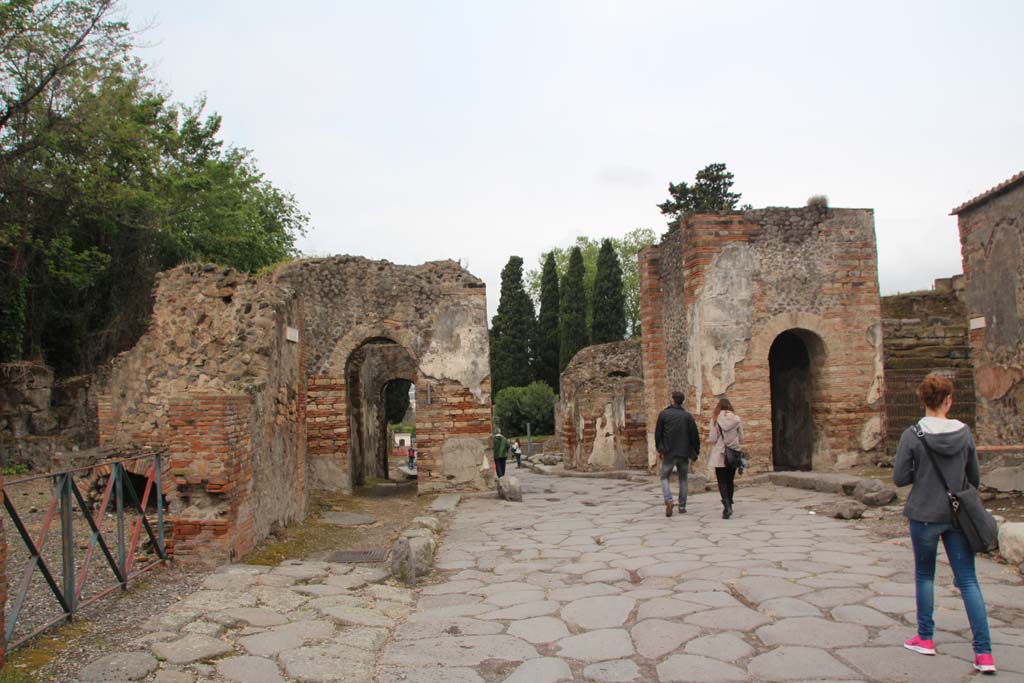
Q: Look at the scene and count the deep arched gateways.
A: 2